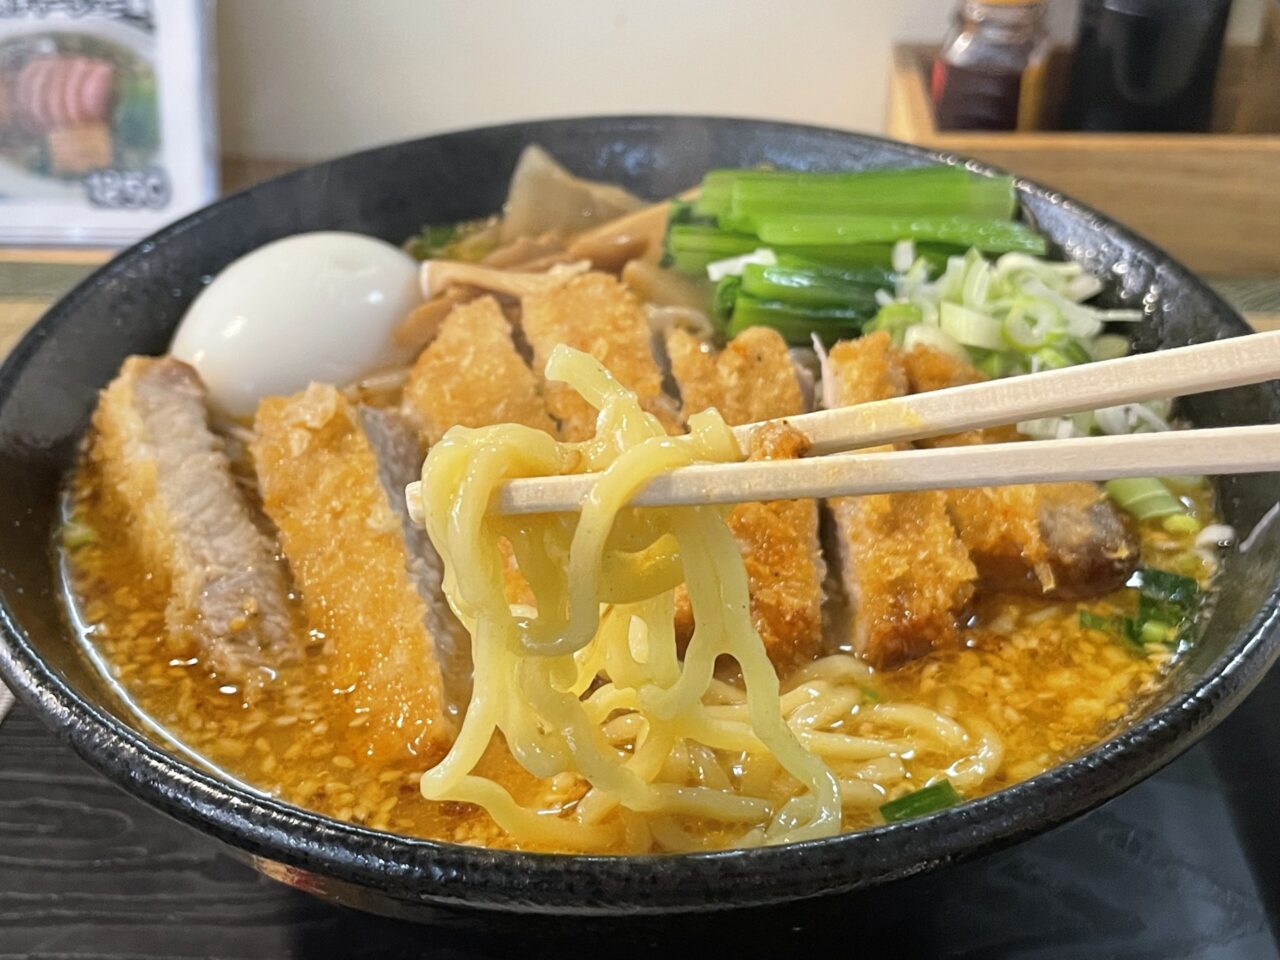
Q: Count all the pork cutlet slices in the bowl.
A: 7